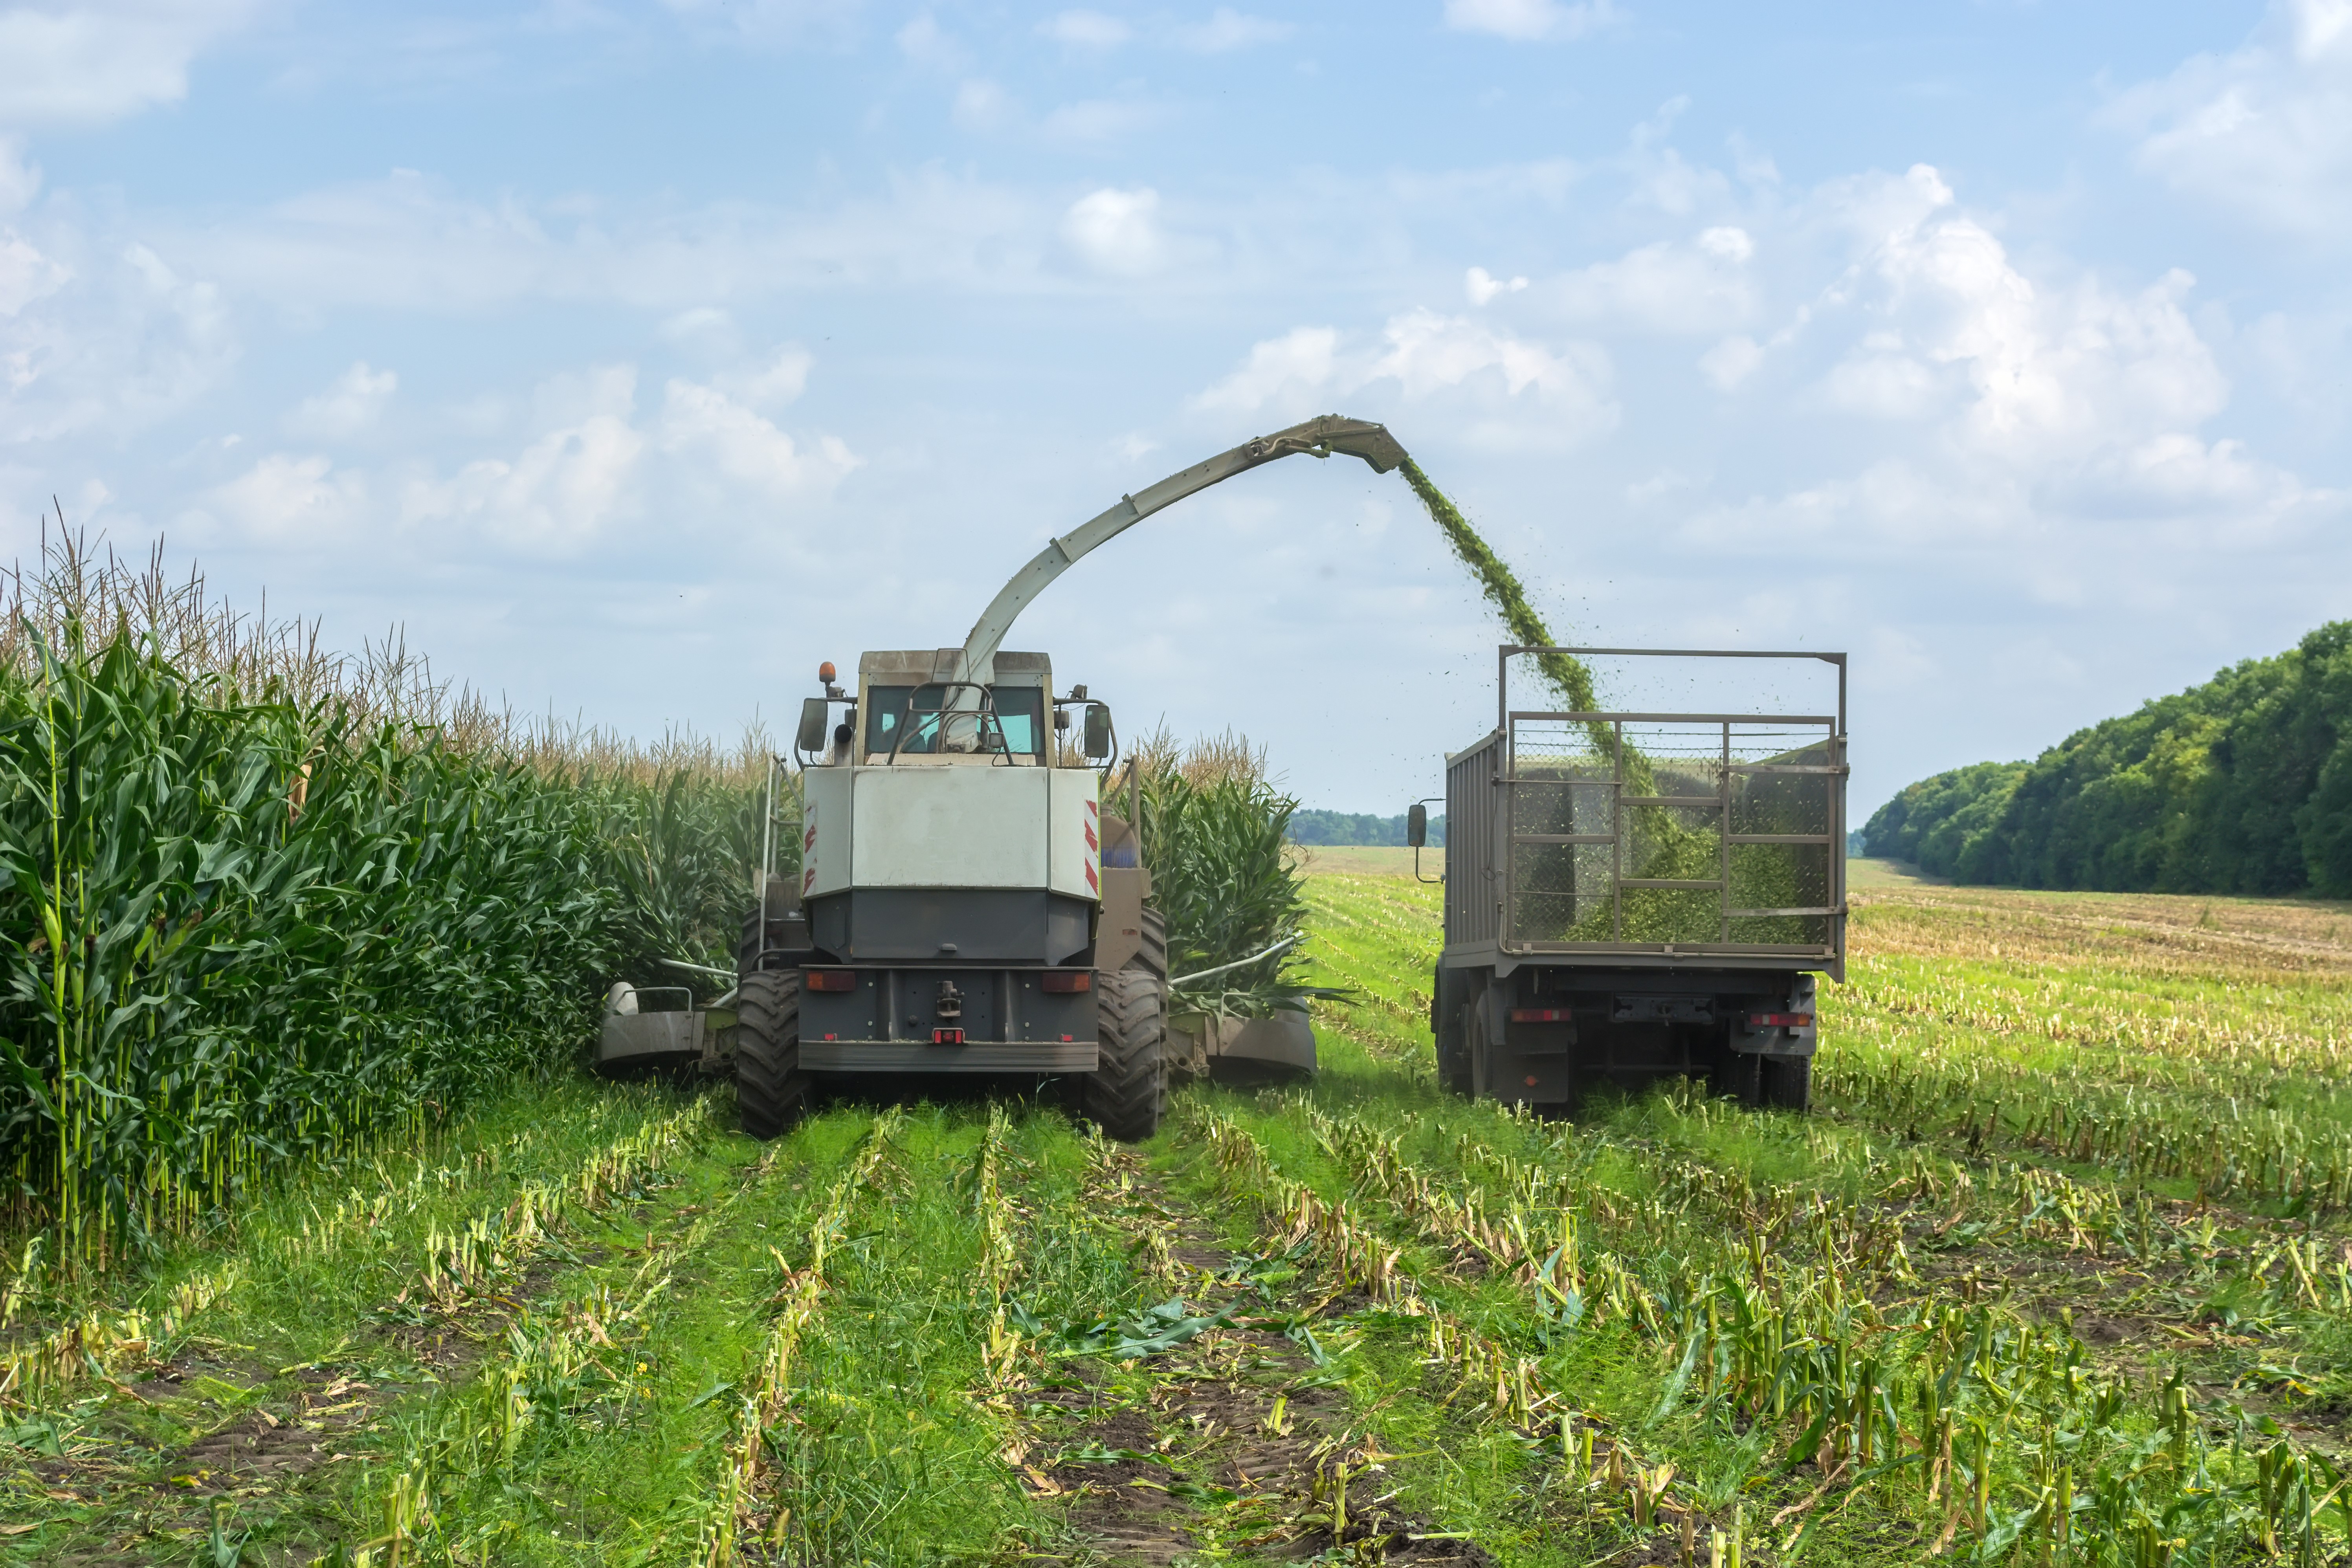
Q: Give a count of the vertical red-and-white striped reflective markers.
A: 2